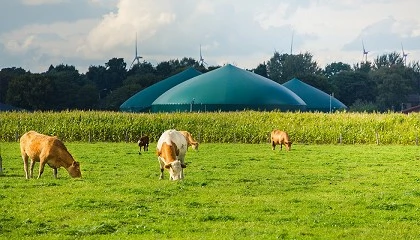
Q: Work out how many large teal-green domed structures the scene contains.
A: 3